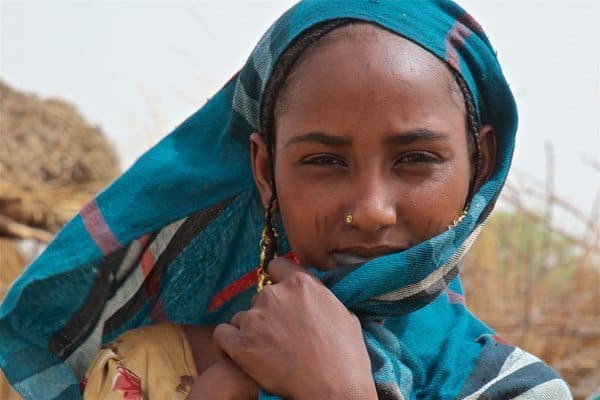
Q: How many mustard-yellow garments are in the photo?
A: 1